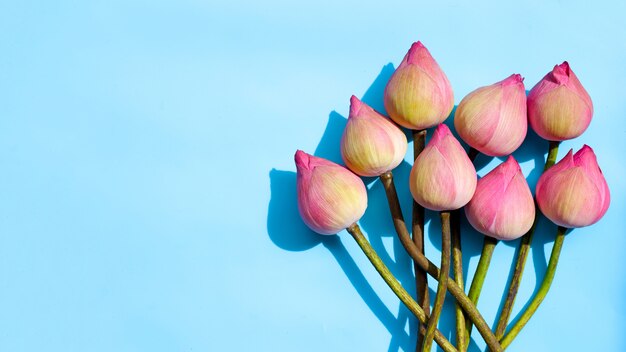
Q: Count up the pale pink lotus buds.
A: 8